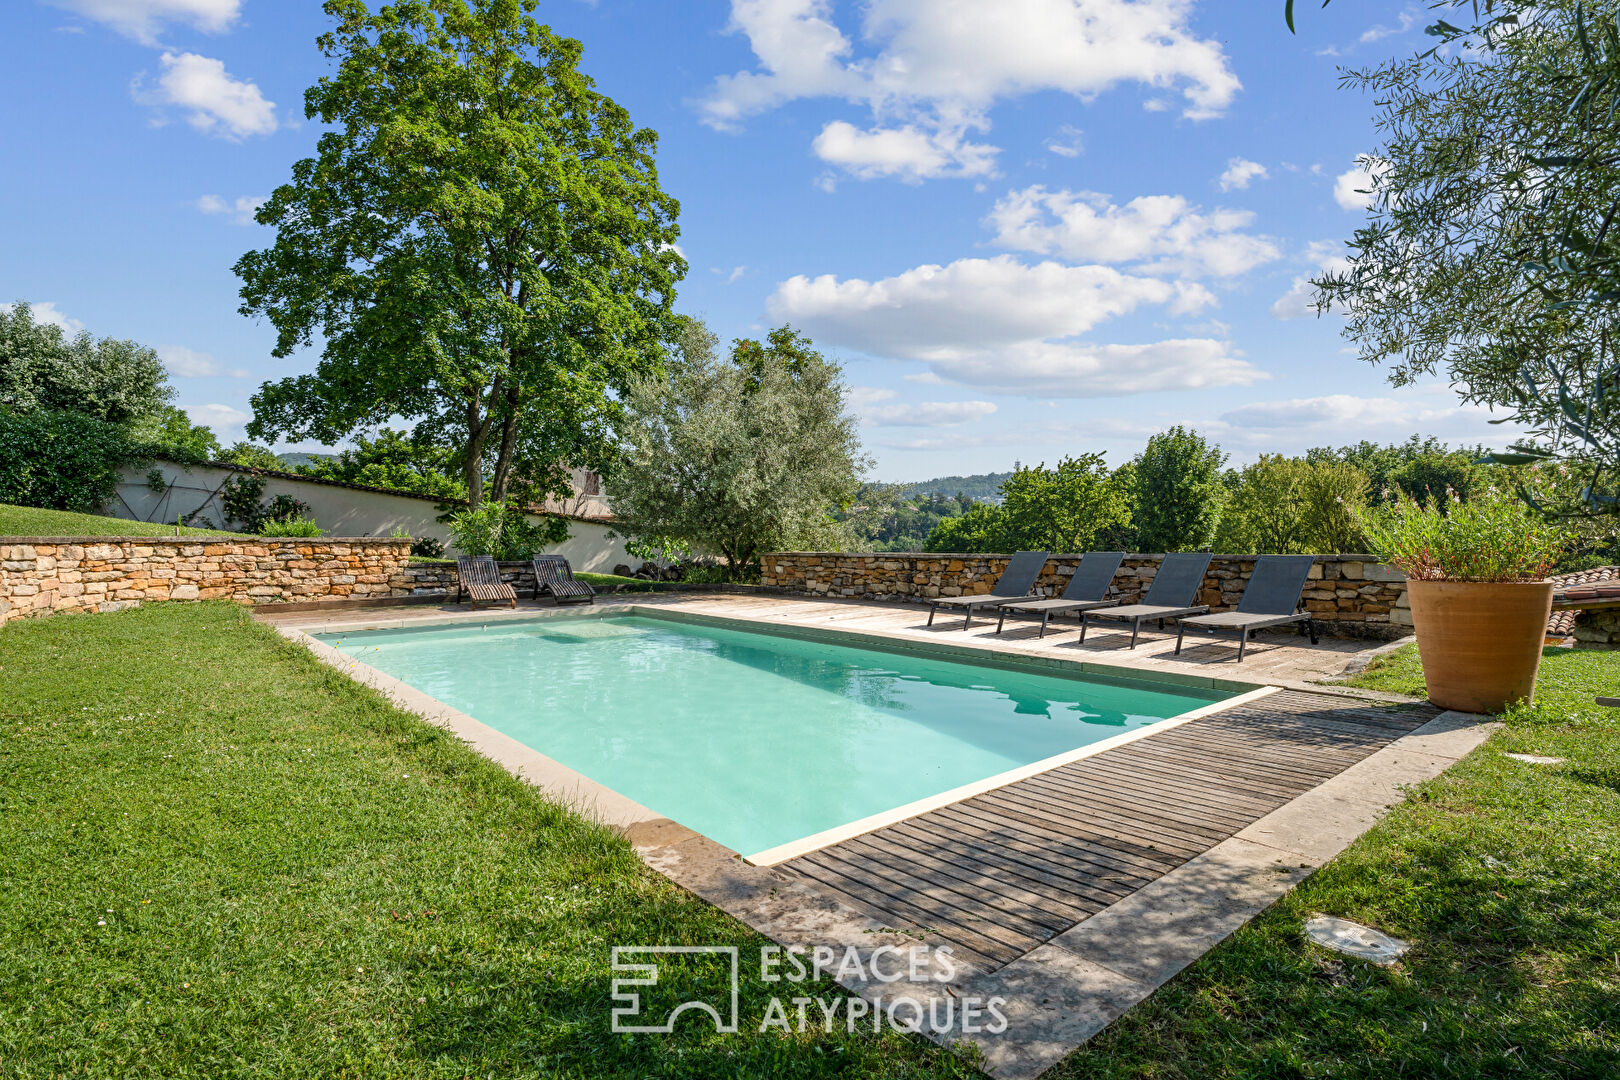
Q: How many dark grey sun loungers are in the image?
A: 4